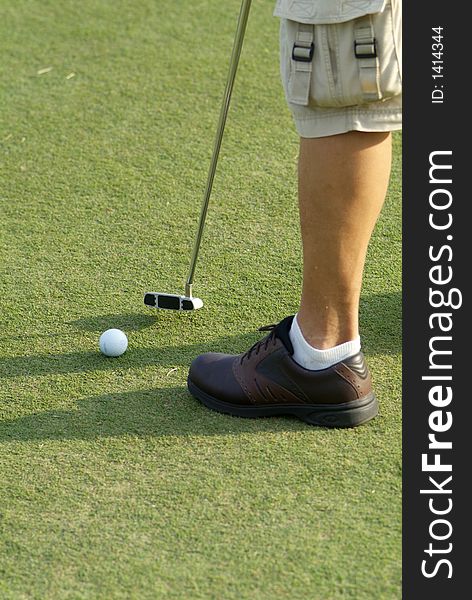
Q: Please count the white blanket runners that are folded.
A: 0